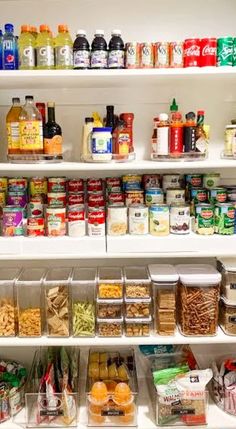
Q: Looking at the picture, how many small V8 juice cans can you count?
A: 4